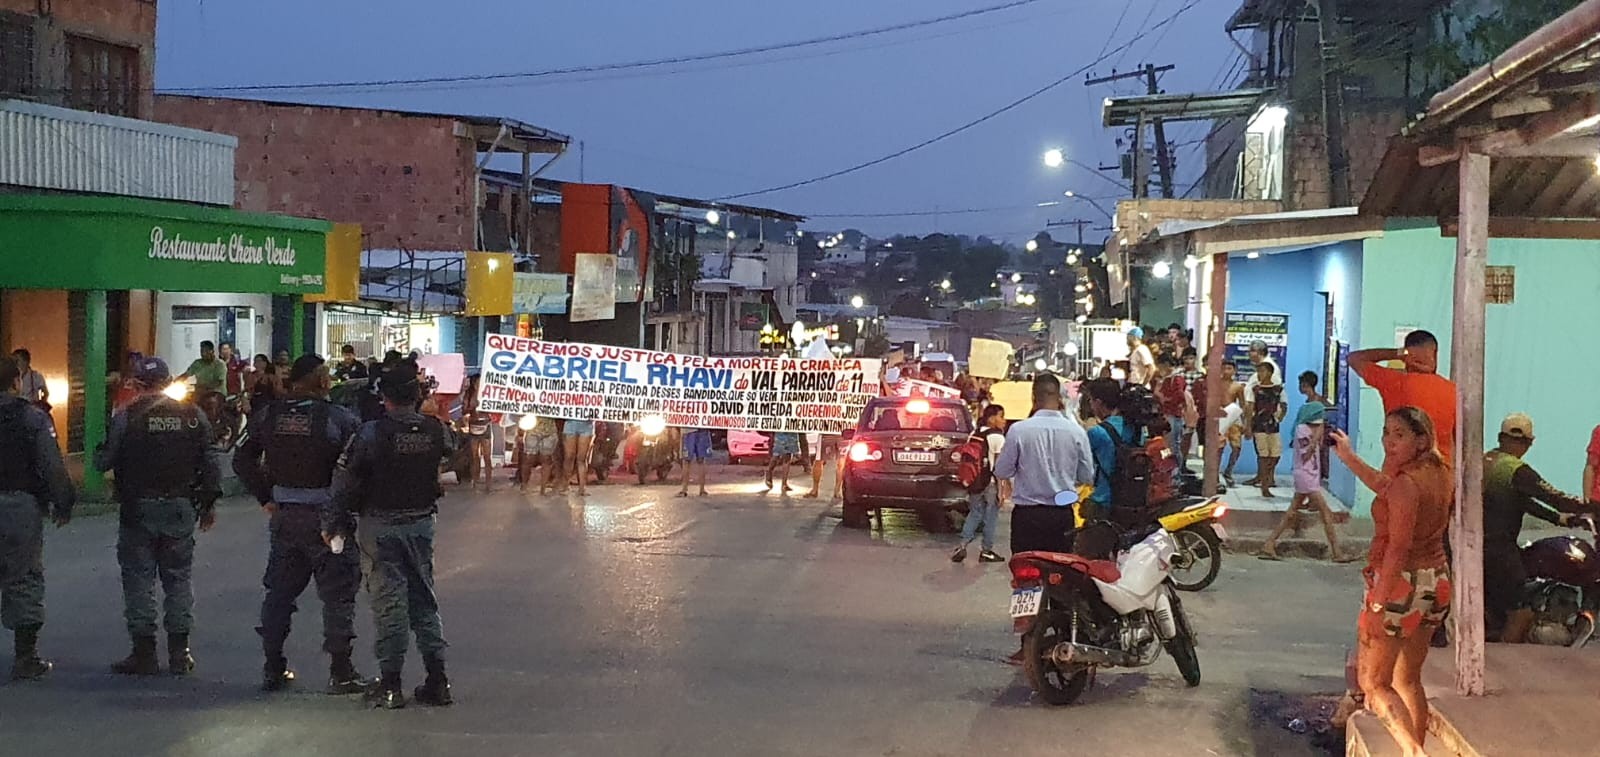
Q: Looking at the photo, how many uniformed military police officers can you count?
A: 4